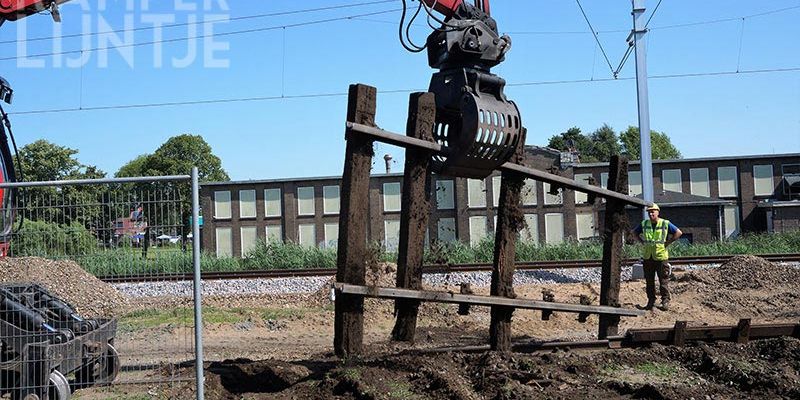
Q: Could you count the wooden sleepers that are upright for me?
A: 4